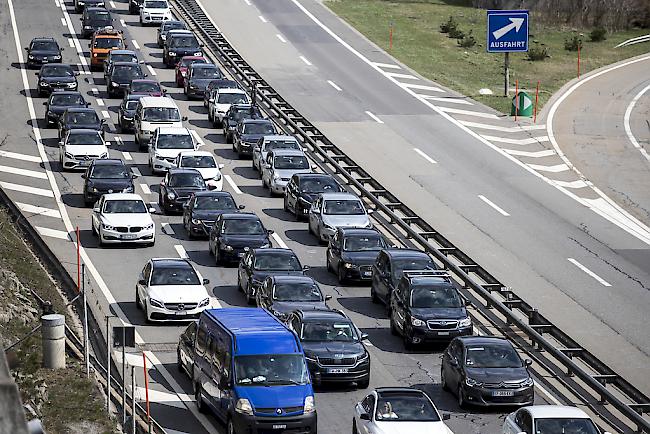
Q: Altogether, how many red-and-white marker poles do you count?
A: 6